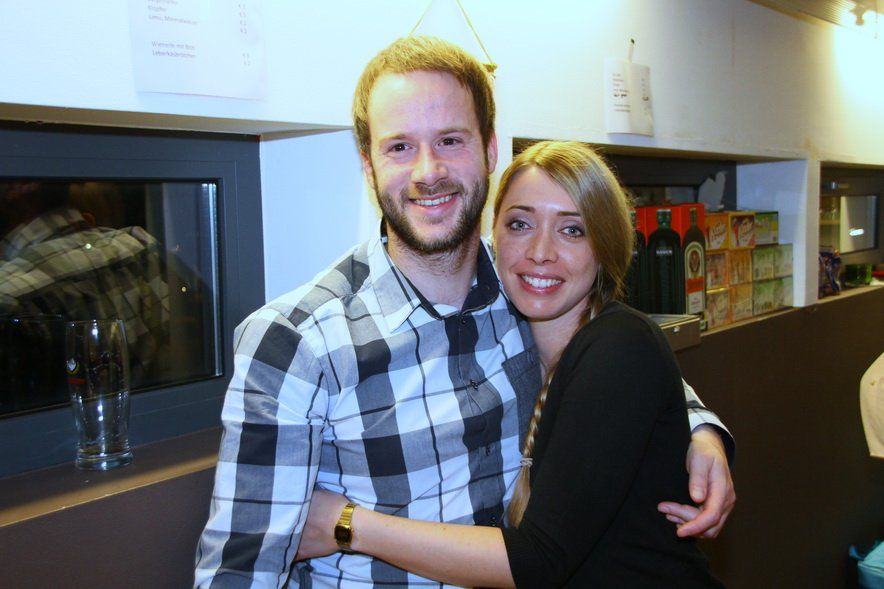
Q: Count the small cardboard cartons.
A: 11